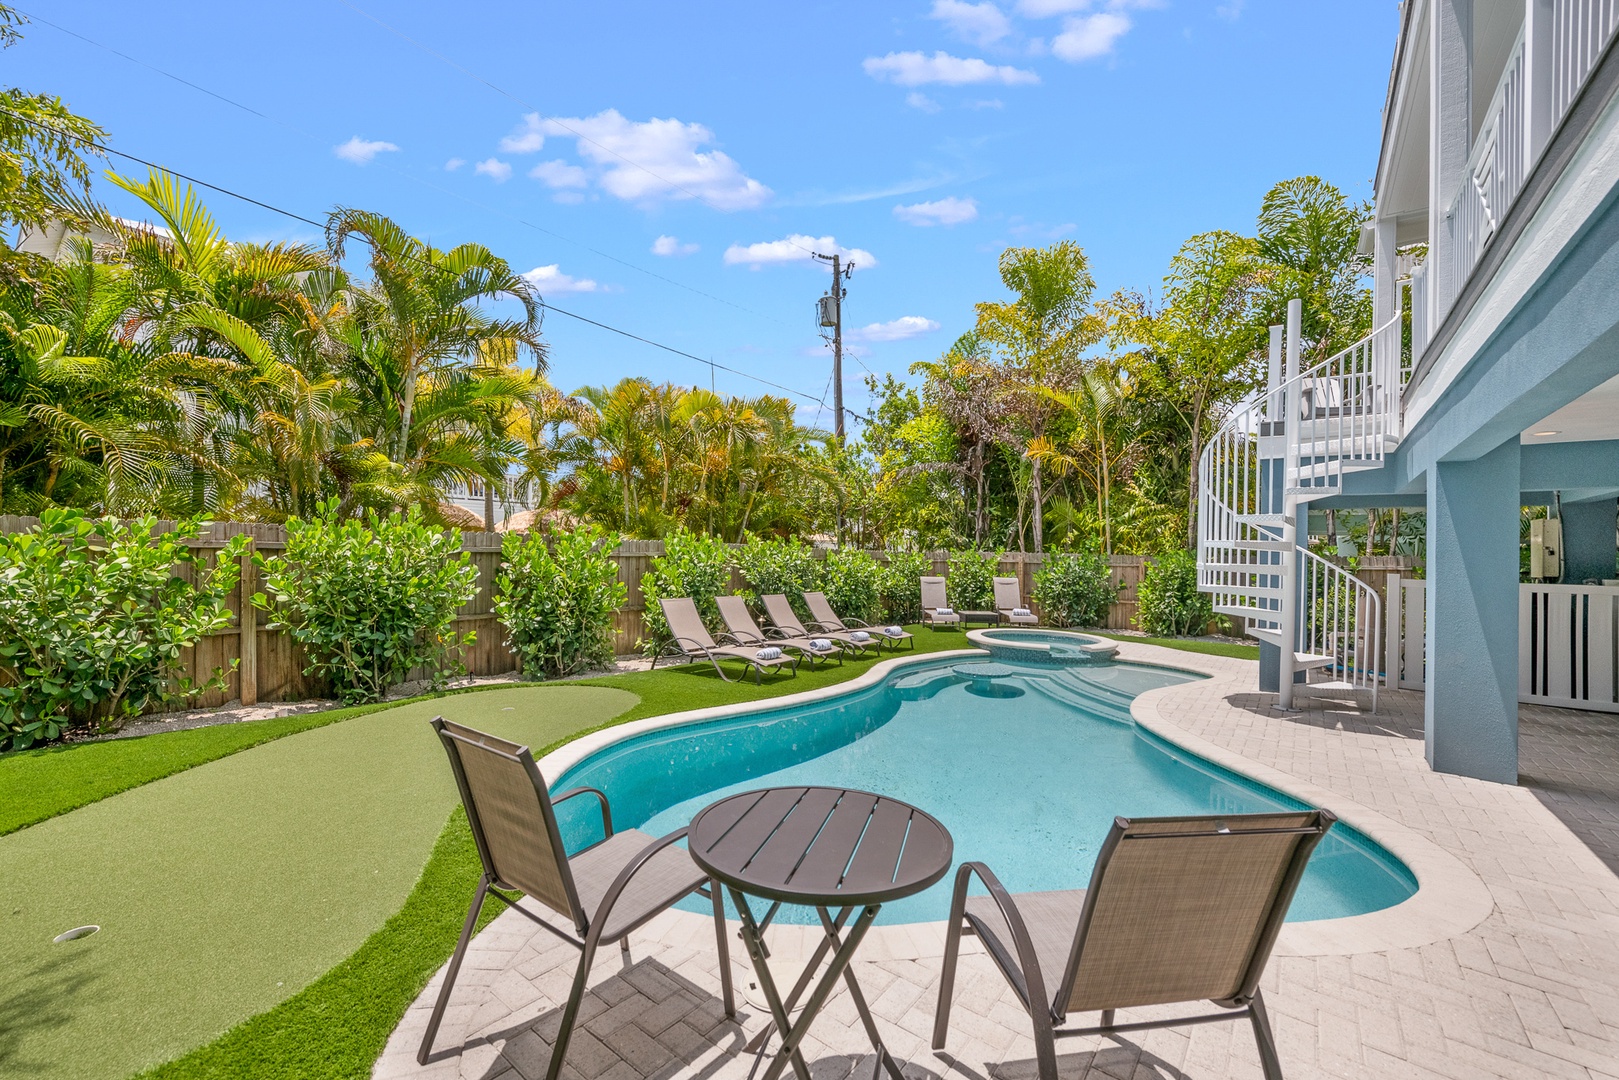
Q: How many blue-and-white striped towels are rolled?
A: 6